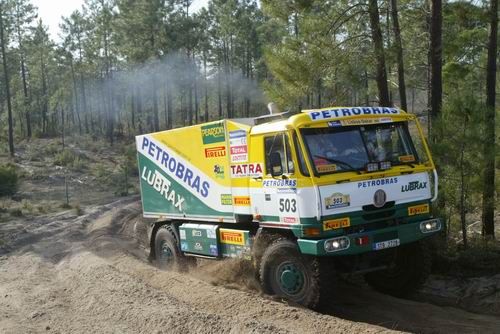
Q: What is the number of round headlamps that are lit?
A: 2